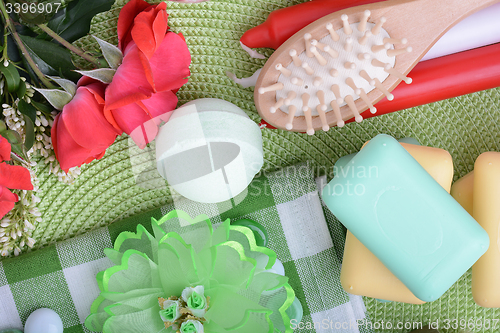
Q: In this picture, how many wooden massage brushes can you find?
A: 1